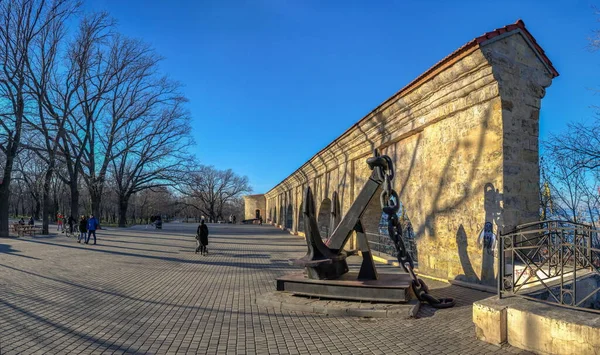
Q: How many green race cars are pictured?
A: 0